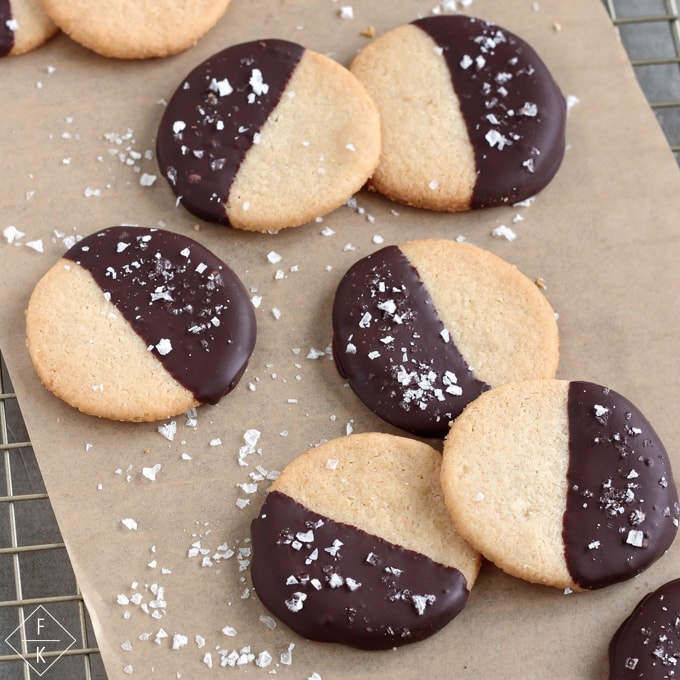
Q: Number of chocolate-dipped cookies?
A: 8